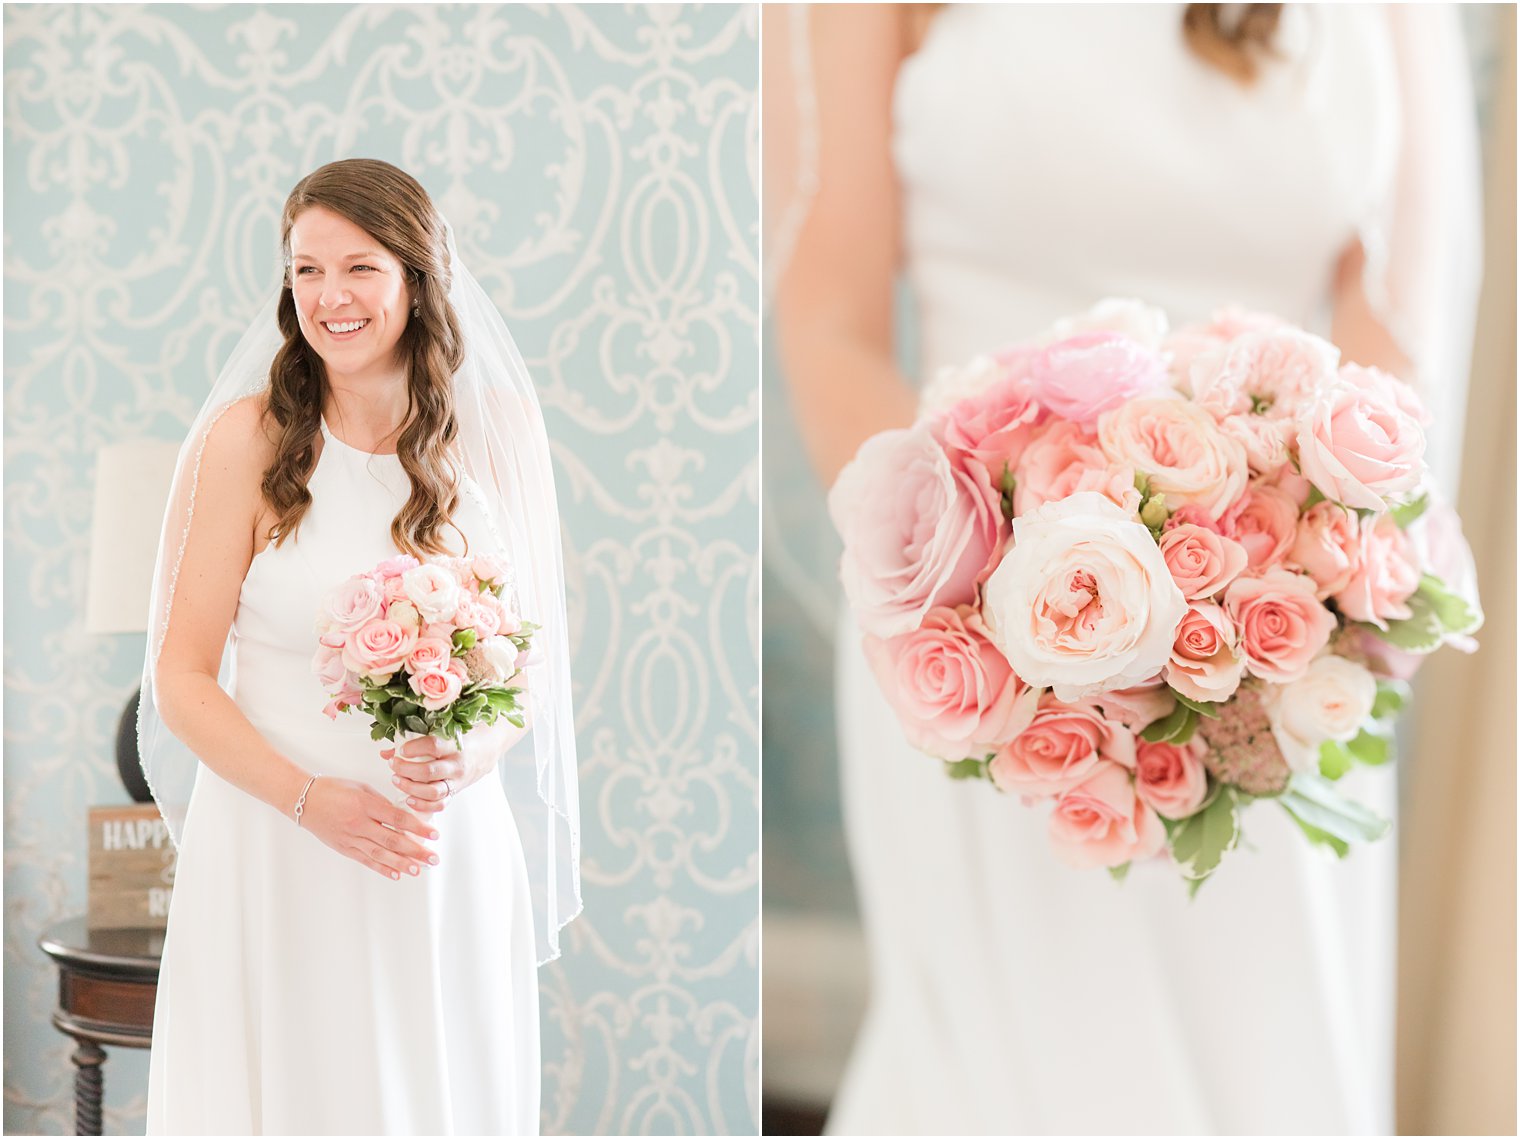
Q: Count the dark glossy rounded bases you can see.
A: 1